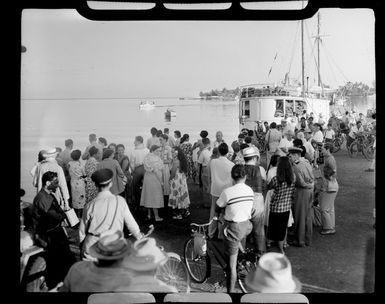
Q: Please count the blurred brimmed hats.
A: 3